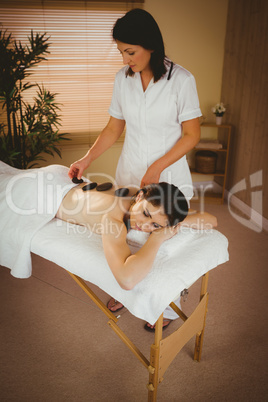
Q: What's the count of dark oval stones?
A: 4